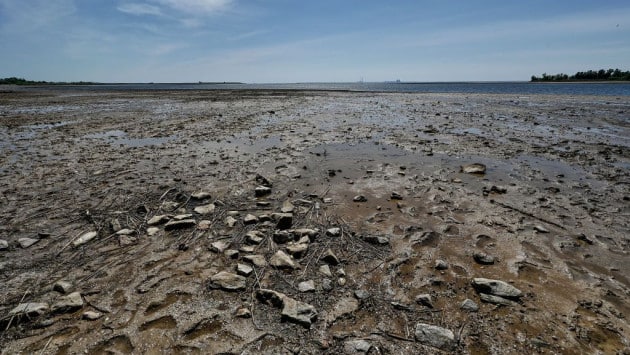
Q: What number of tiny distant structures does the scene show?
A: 2